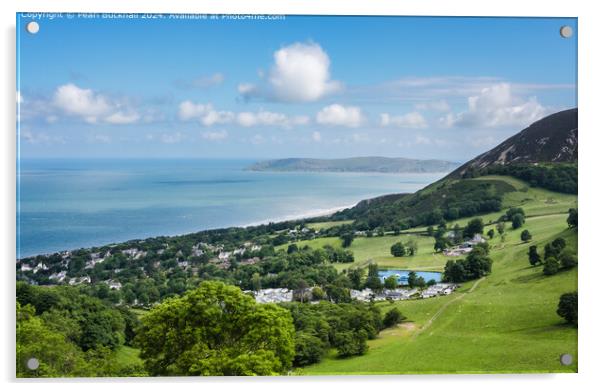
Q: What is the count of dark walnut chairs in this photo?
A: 0